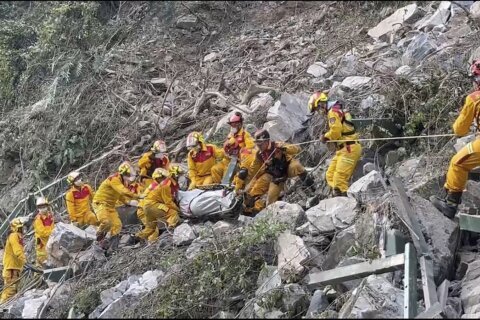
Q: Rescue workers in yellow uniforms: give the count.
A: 12